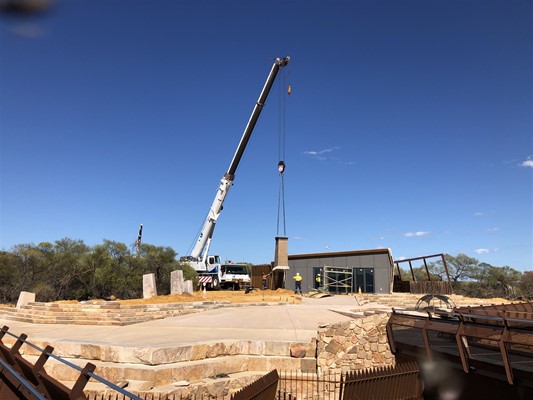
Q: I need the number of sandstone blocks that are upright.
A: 4